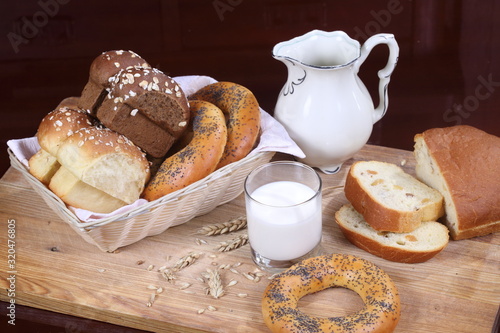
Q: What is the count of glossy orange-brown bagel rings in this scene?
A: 3